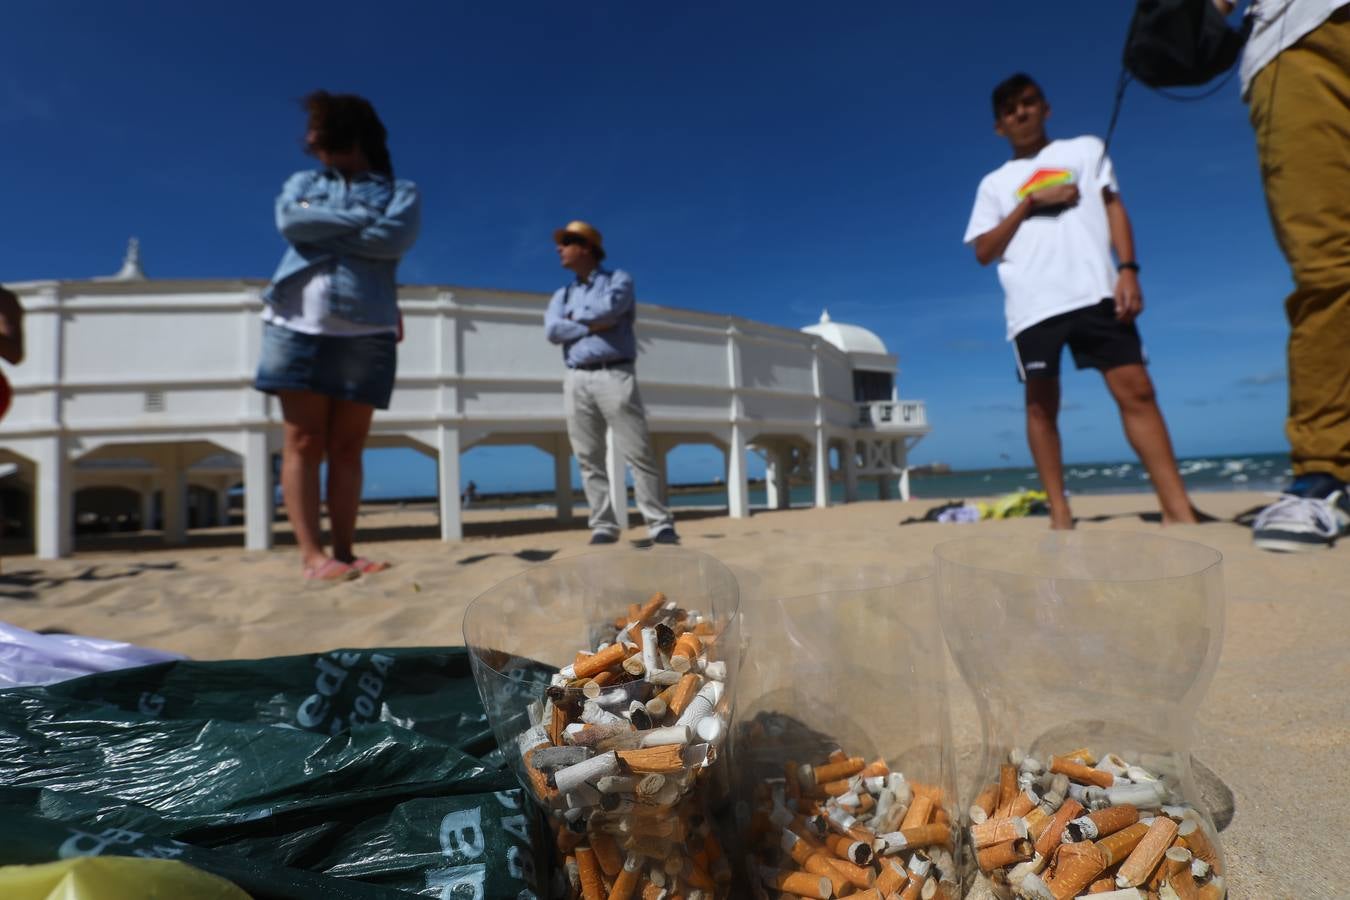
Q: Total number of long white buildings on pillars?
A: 1